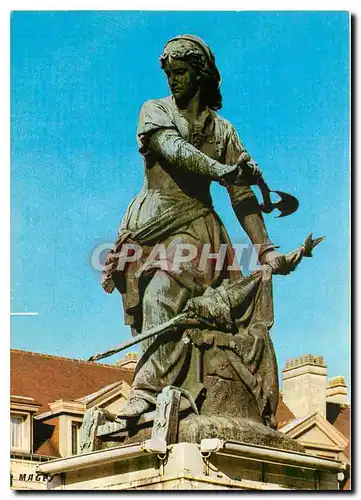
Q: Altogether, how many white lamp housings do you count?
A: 2